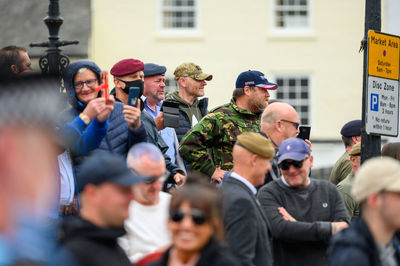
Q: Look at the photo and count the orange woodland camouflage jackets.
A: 0